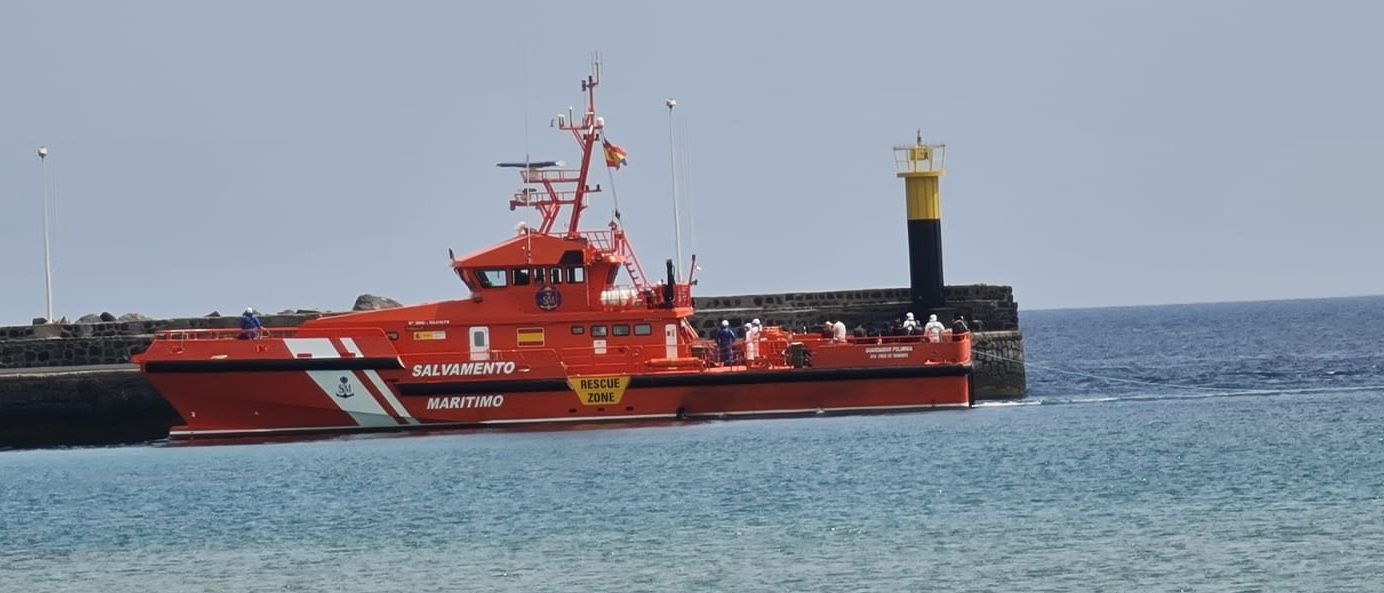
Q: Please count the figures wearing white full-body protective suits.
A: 5